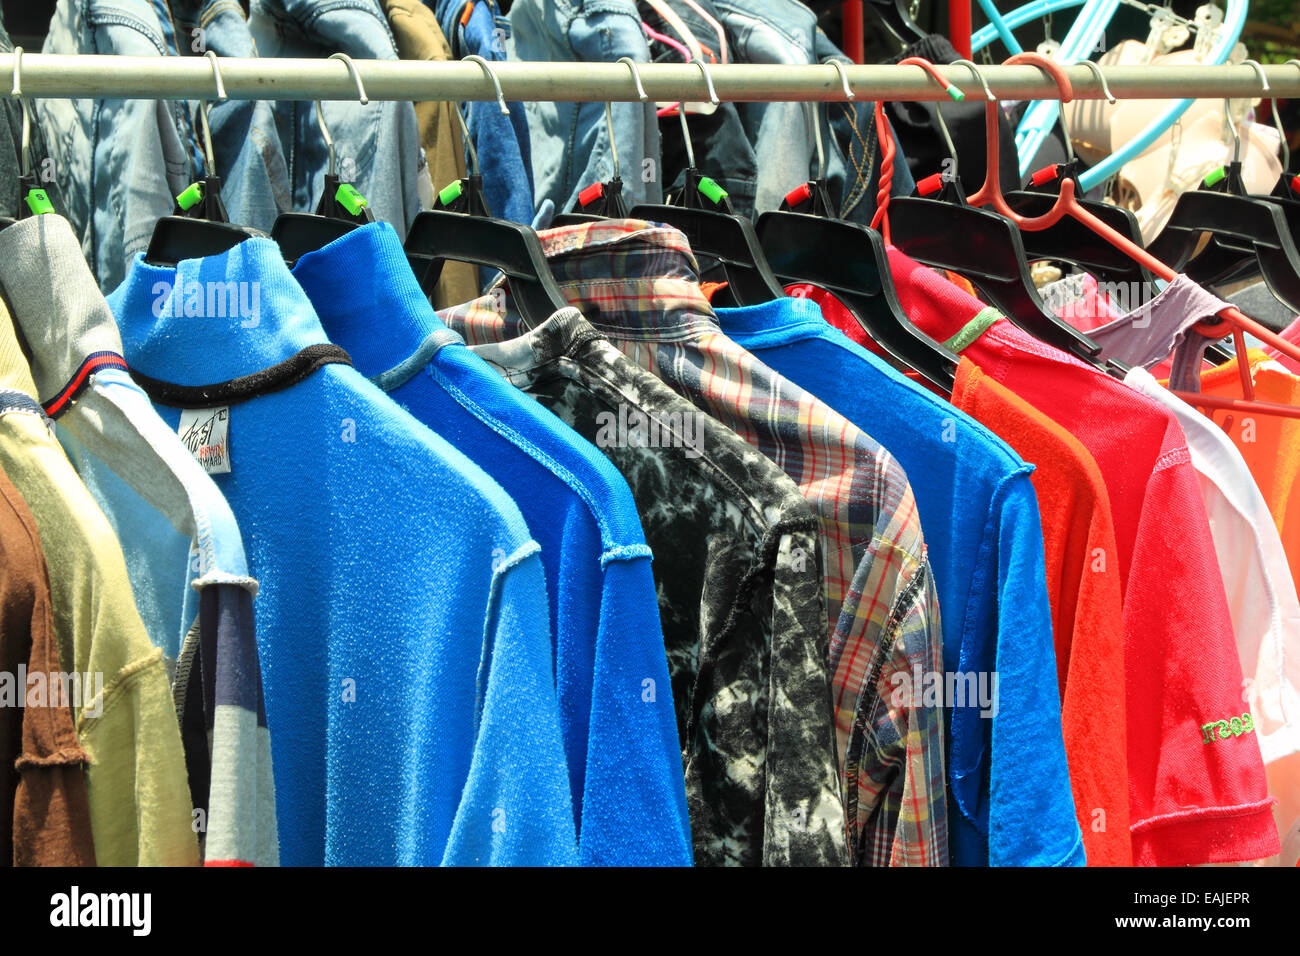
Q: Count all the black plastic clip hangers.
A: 11